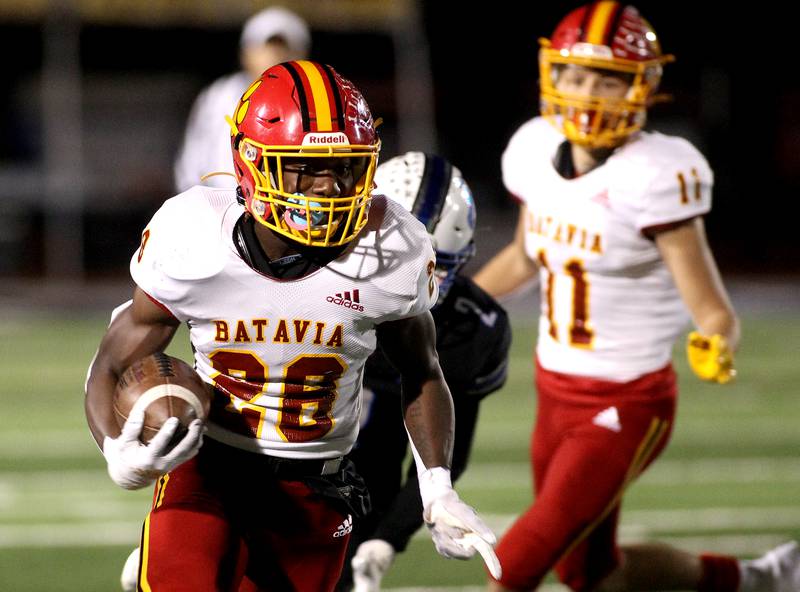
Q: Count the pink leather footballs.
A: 0